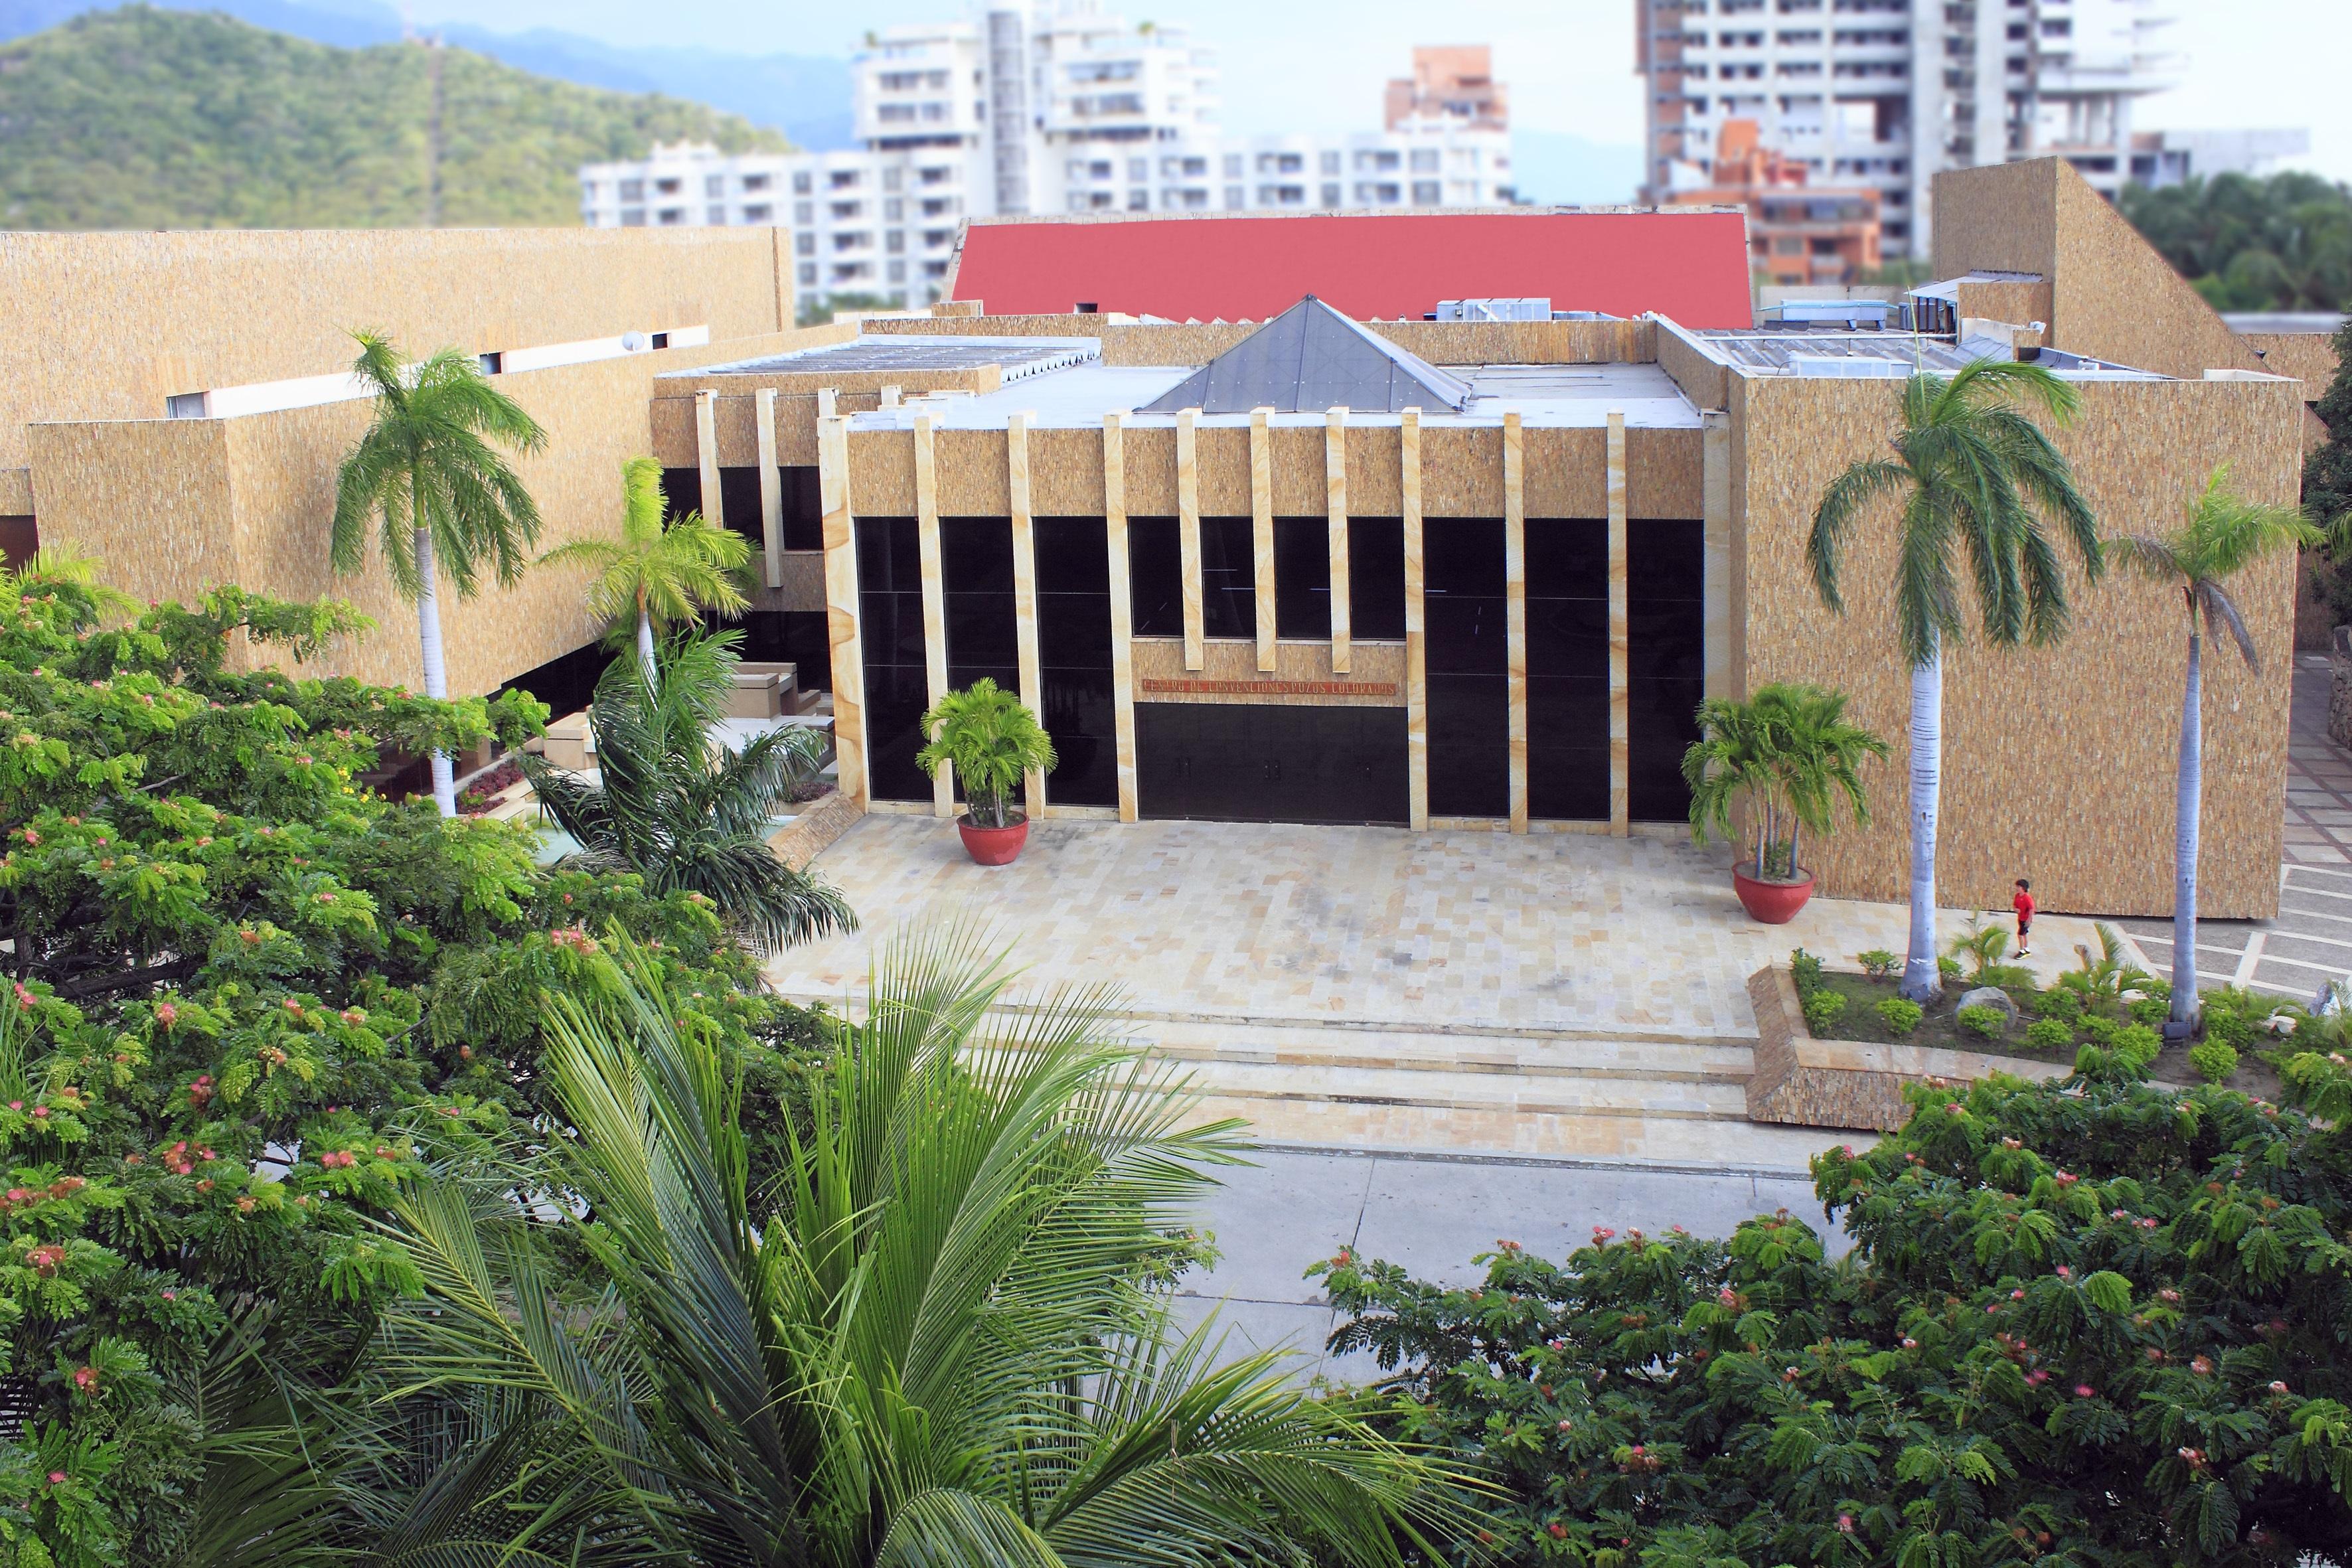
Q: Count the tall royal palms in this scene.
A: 4